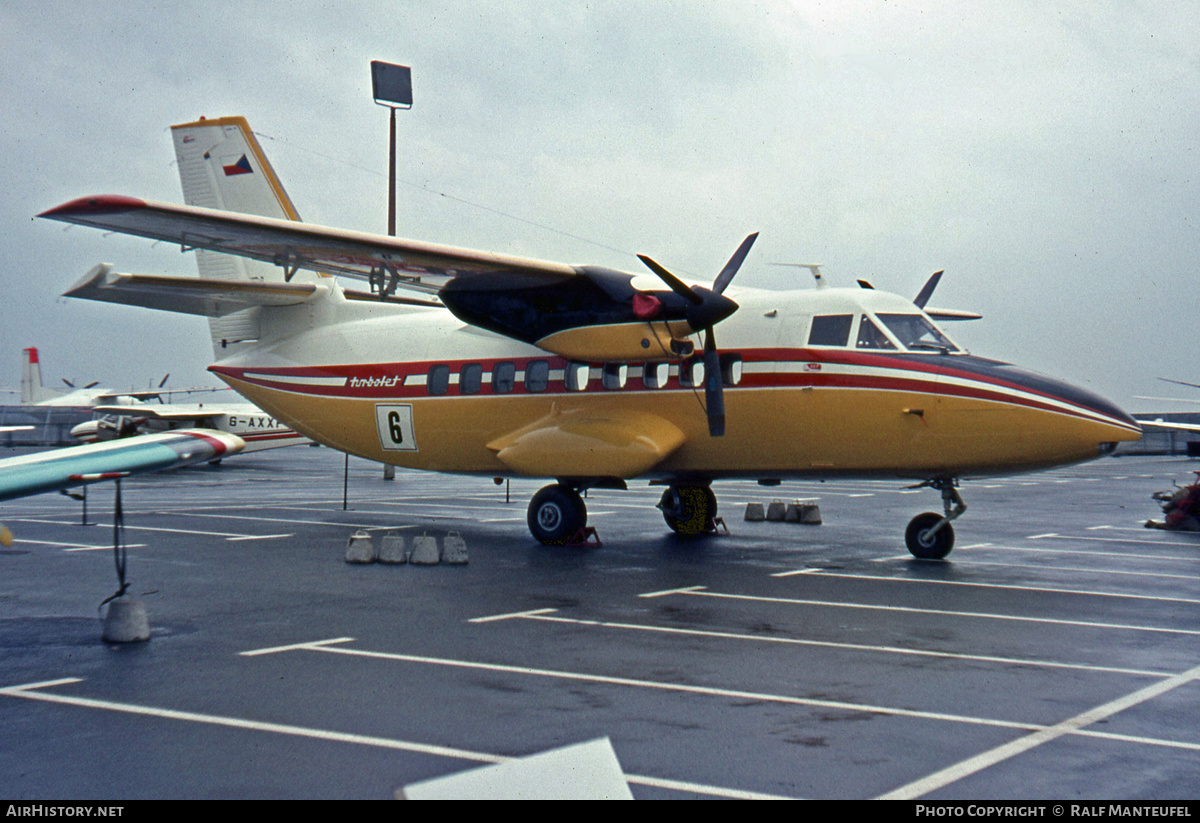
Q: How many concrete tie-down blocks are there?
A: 9